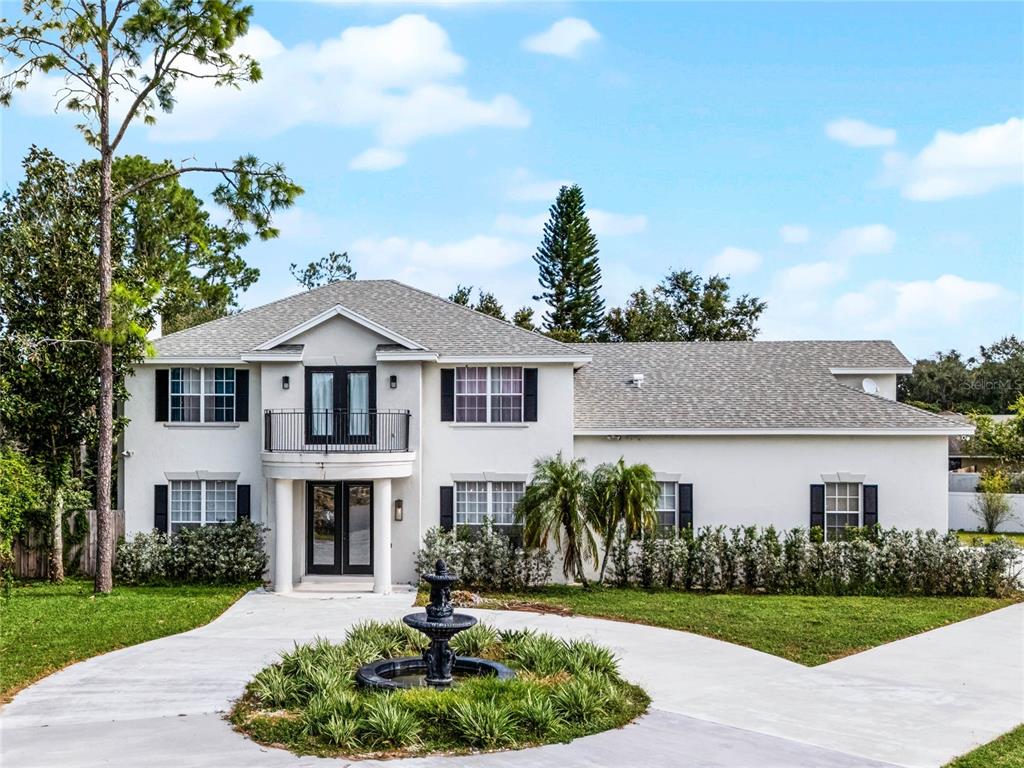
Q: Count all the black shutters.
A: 10